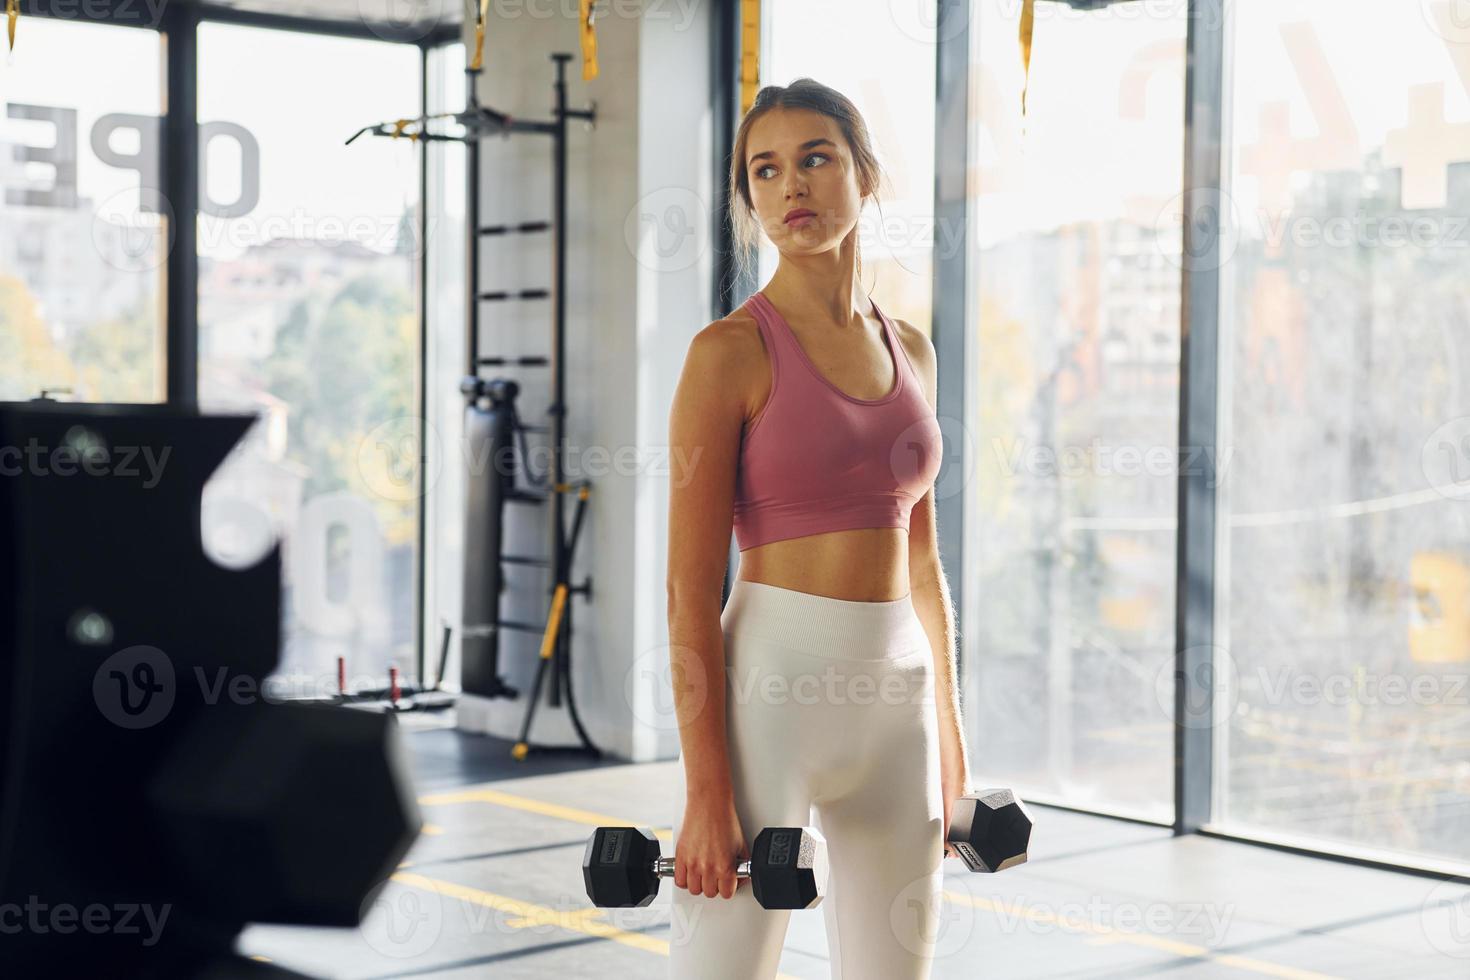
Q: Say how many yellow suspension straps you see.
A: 5